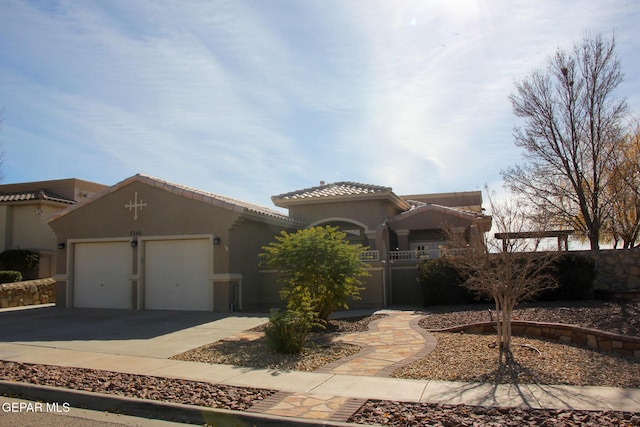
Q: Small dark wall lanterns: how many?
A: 3